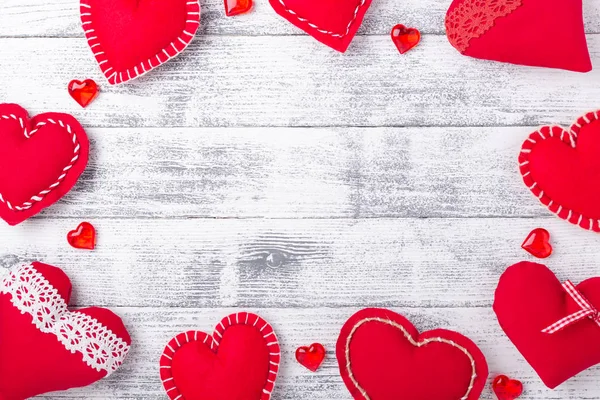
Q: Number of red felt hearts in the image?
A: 9